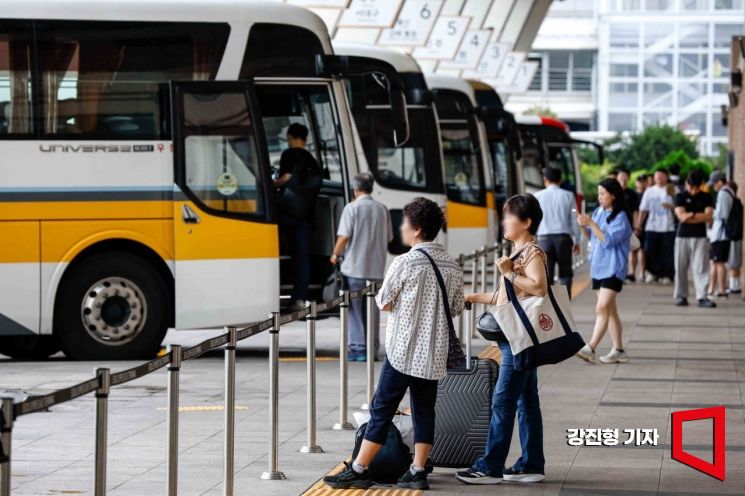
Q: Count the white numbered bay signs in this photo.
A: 6